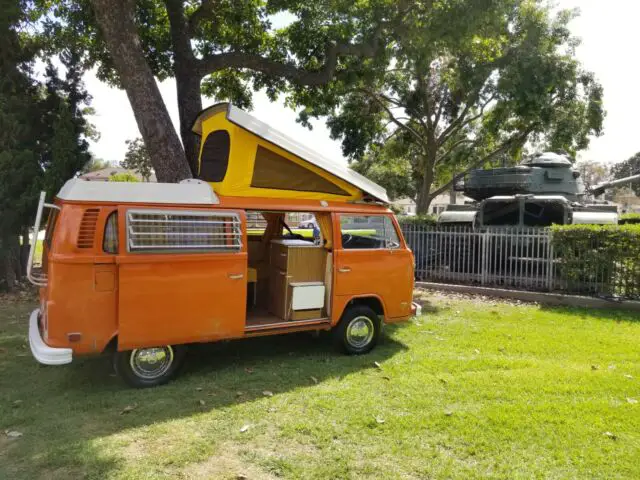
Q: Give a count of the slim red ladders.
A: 0